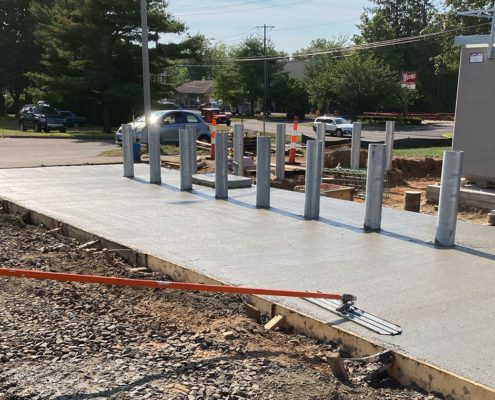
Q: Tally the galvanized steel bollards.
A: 14